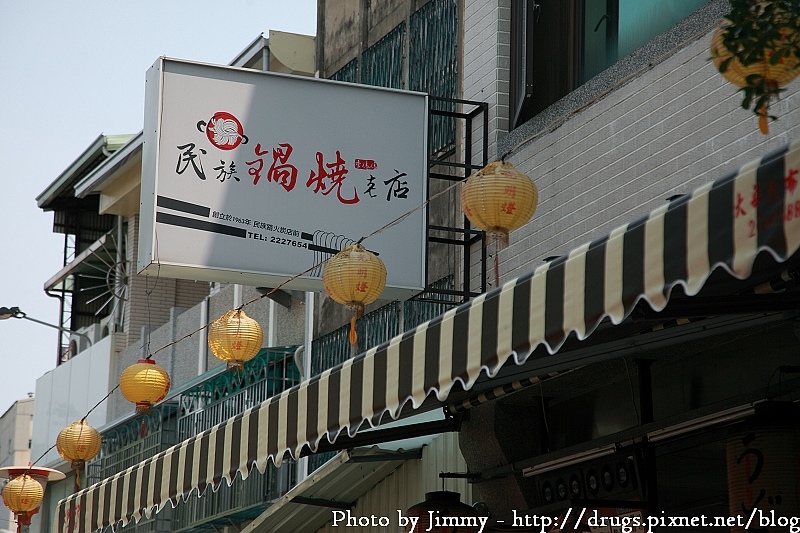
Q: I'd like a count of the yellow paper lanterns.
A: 7